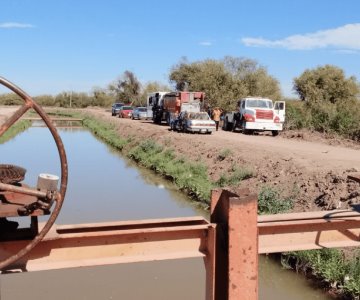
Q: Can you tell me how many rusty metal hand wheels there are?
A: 1